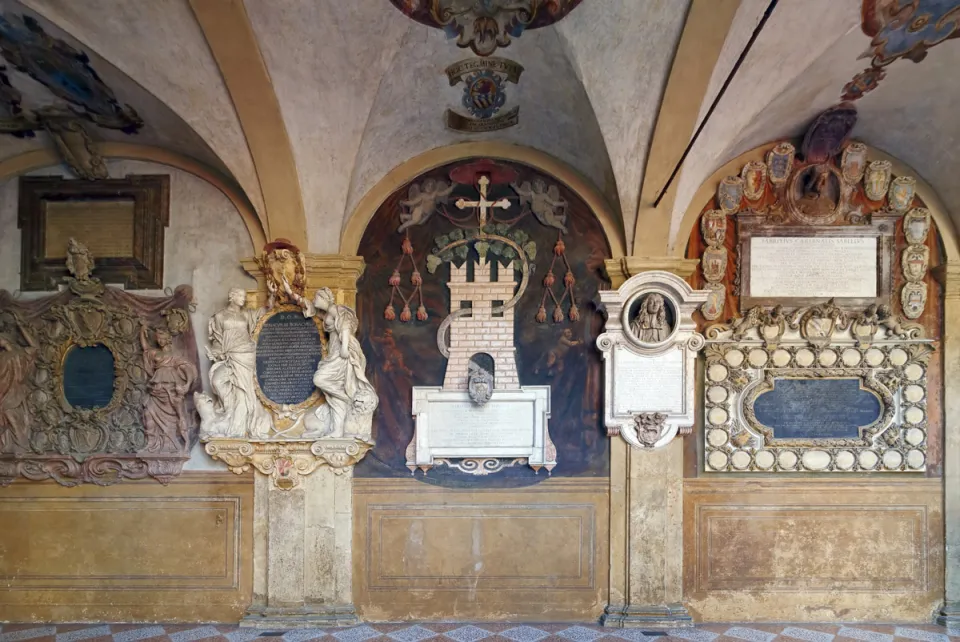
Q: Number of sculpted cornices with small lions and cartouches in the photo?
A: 1